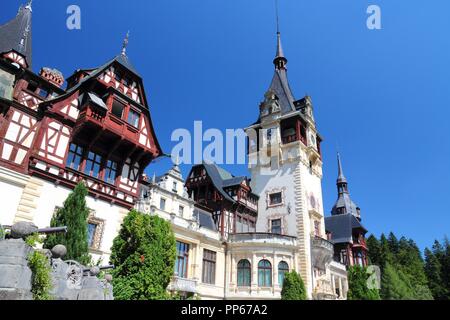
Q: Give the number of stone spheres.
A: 4